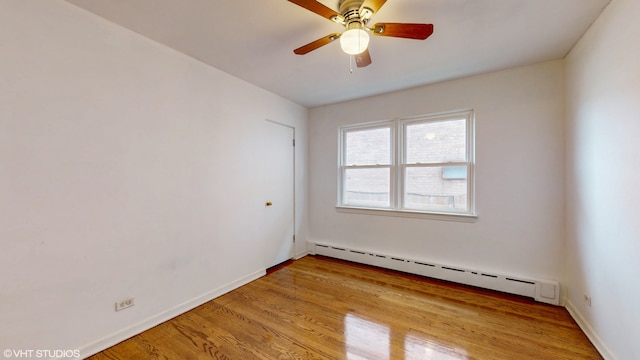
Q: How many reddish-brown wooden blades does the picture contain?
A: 5